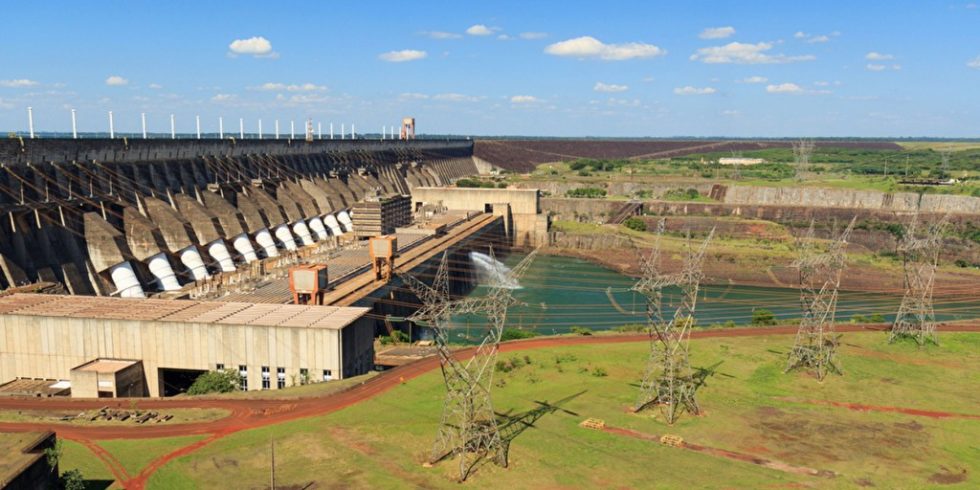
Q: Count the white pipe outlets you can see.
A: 11